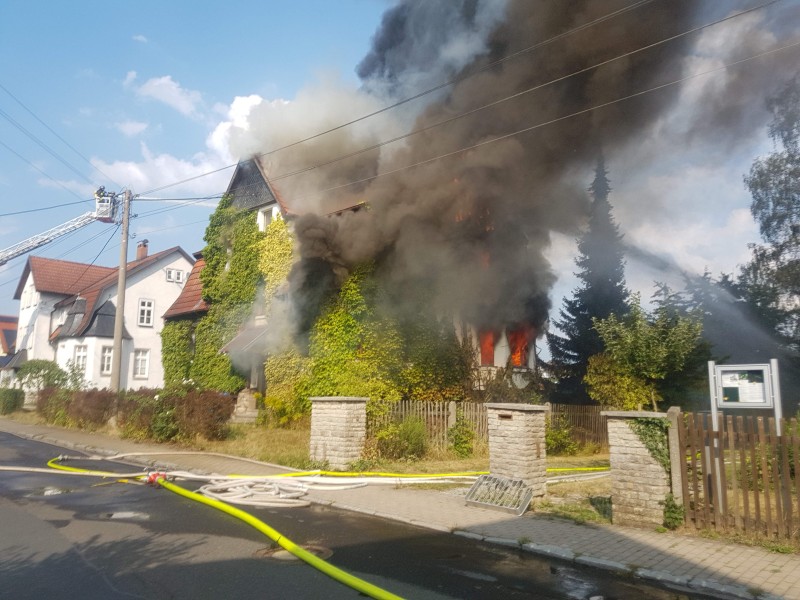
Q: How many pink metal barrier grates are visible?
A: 0